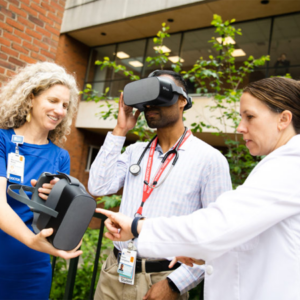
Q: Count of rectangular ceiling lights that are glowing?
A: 6